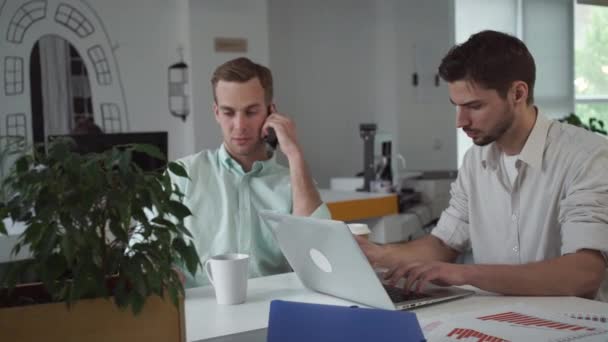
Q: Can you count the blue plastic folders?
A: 1